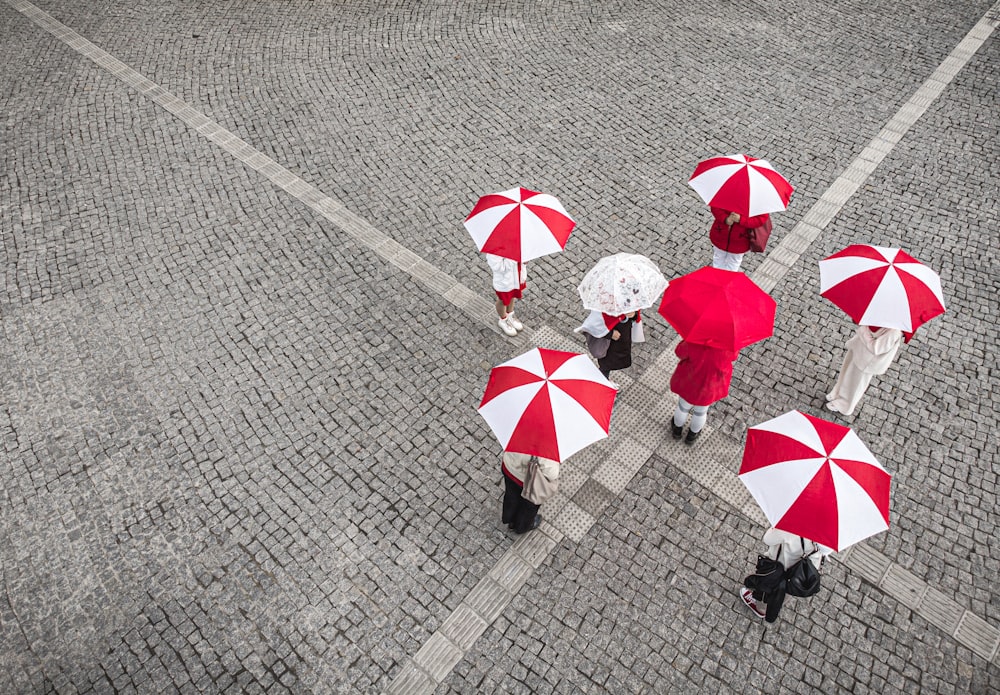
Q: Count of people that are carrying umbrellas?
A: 7